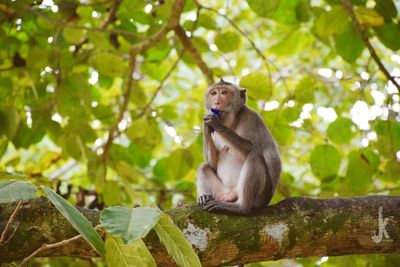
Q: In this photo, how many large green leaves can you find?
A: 5